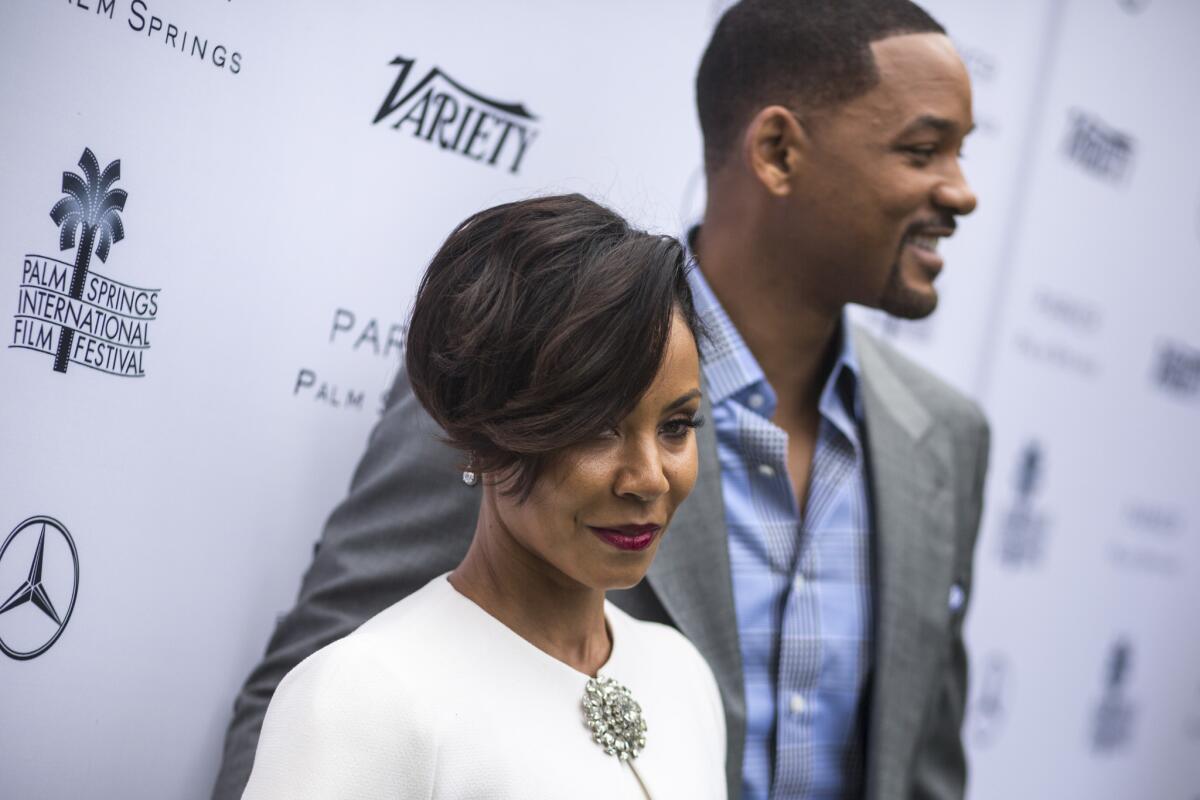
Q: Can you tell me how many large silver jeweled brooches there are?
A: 1